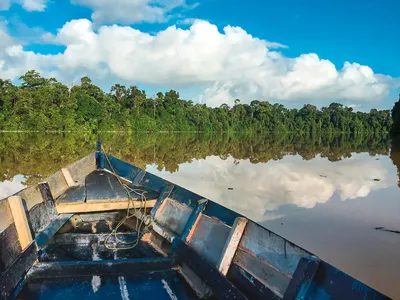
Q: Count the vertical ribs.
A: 8